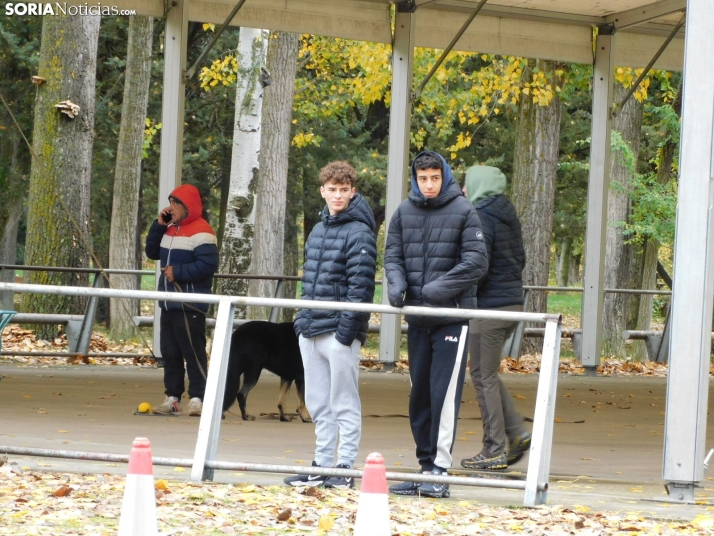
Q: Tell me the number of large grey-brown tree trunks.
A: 5